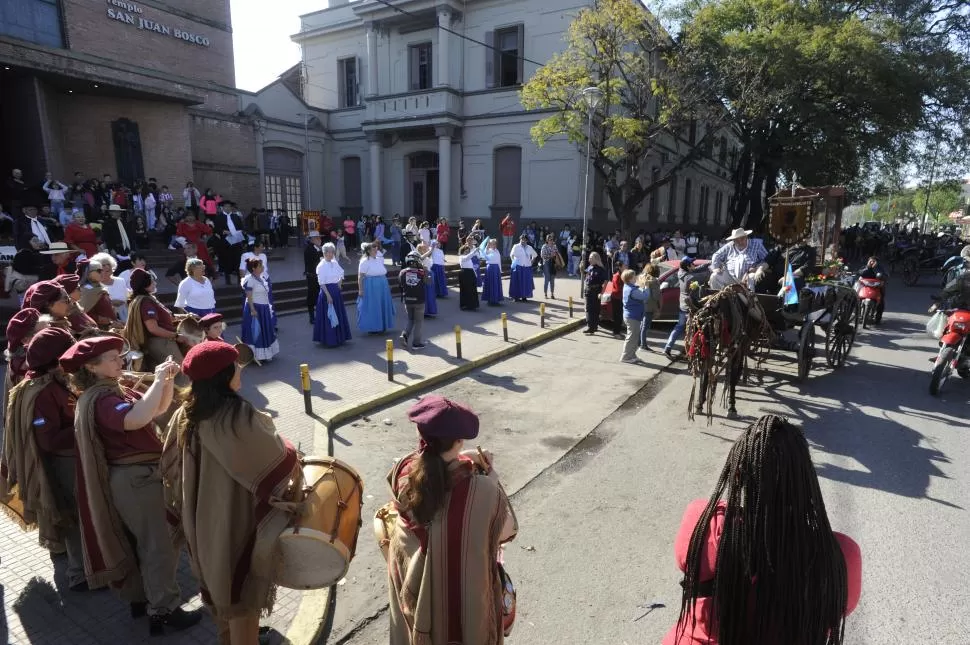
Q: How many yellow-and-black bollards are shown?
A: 6